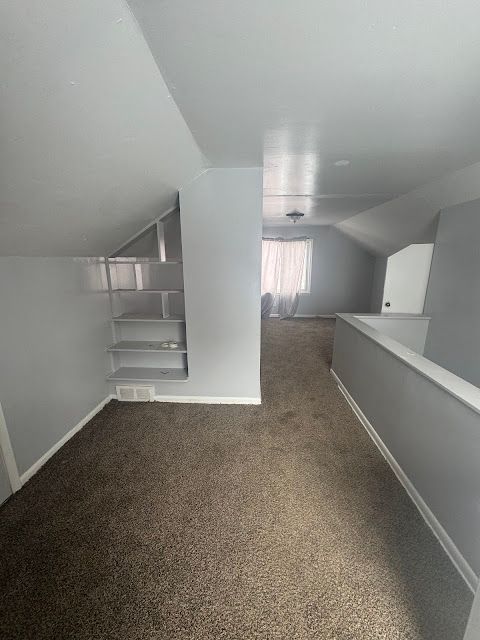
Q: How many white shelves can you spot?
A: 5